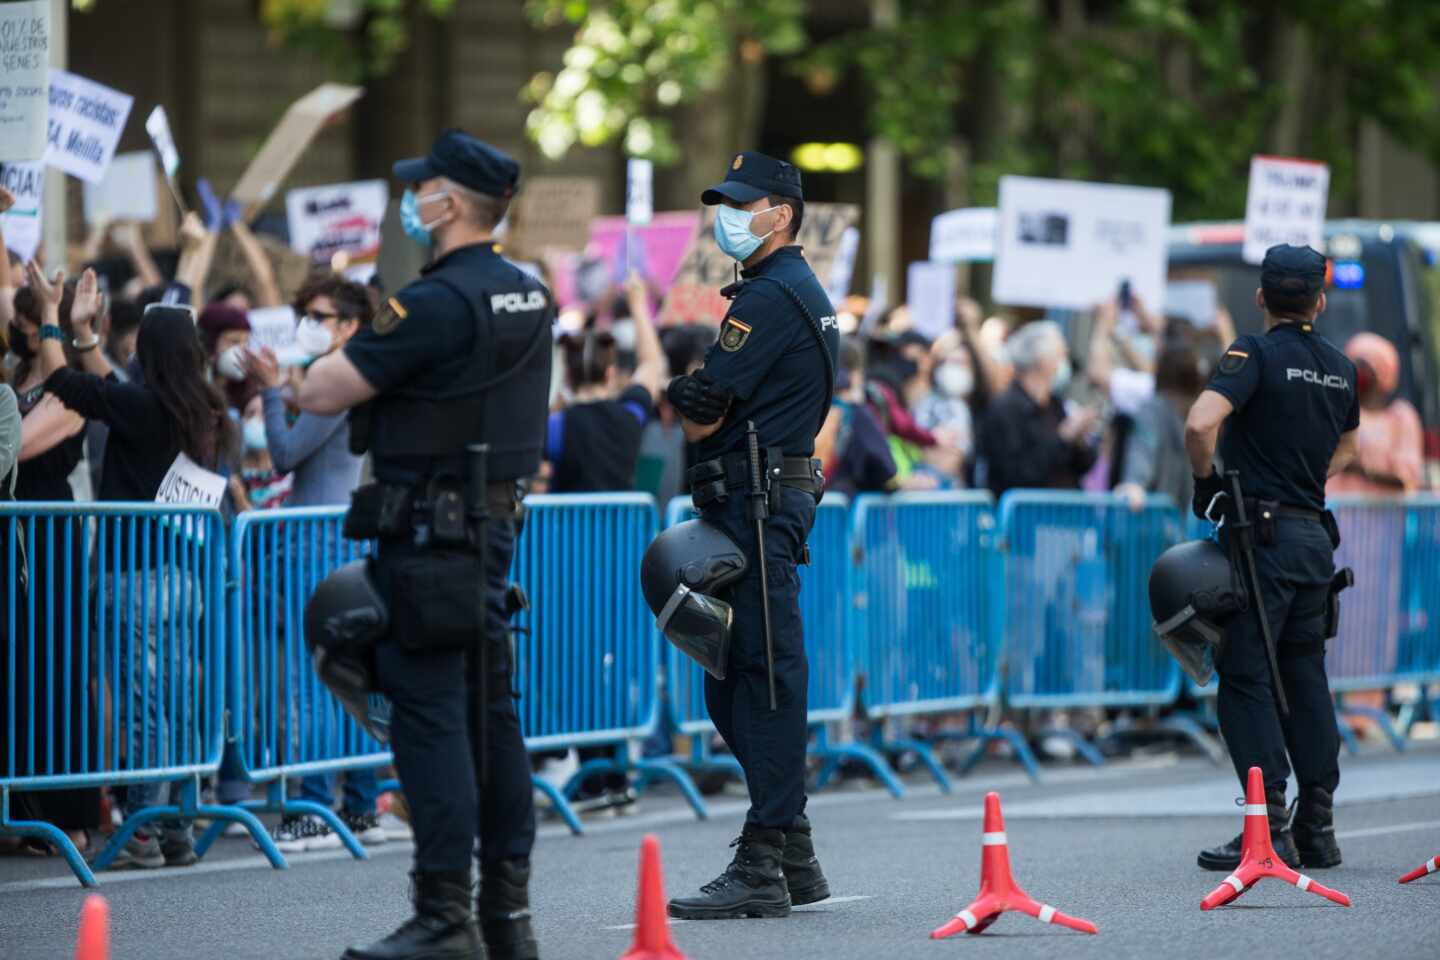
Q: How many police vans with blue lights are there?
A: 1